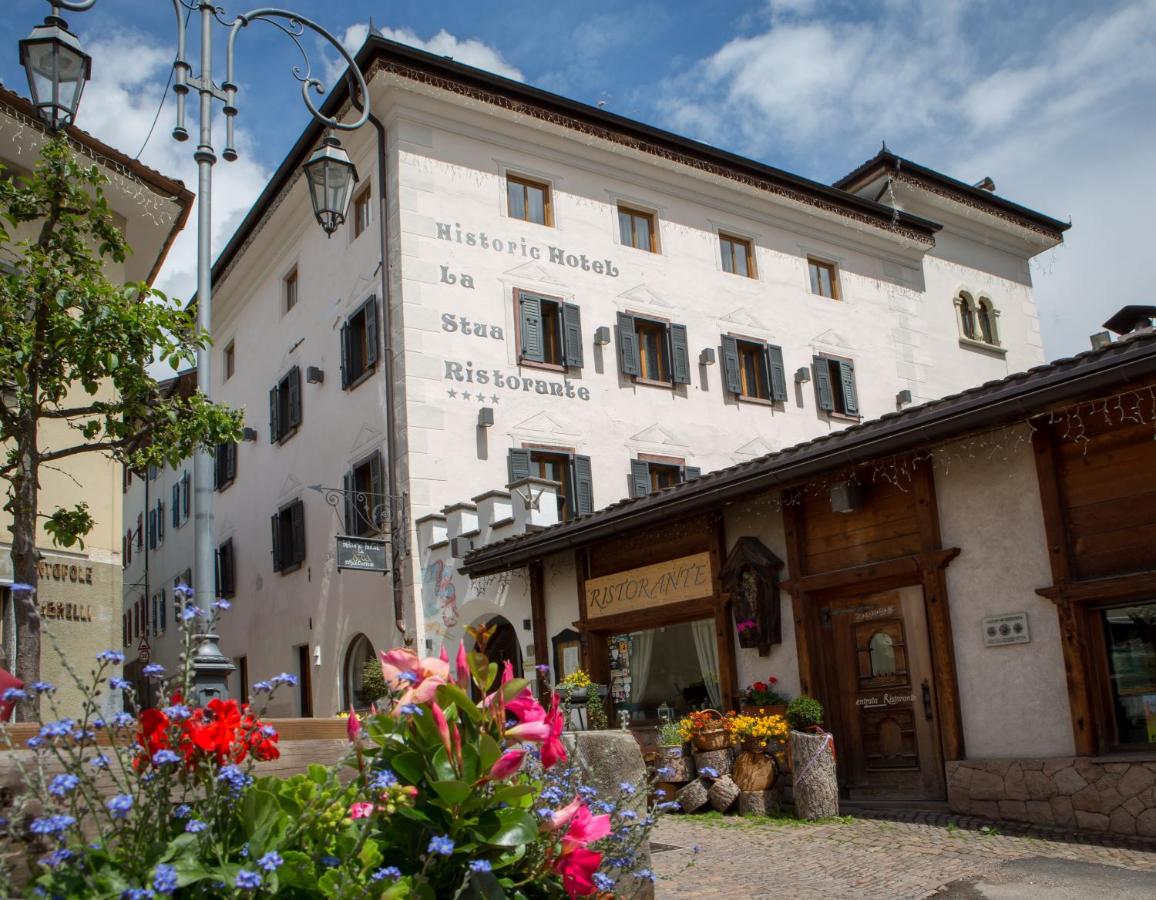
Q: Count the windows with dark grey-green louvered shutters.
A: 12